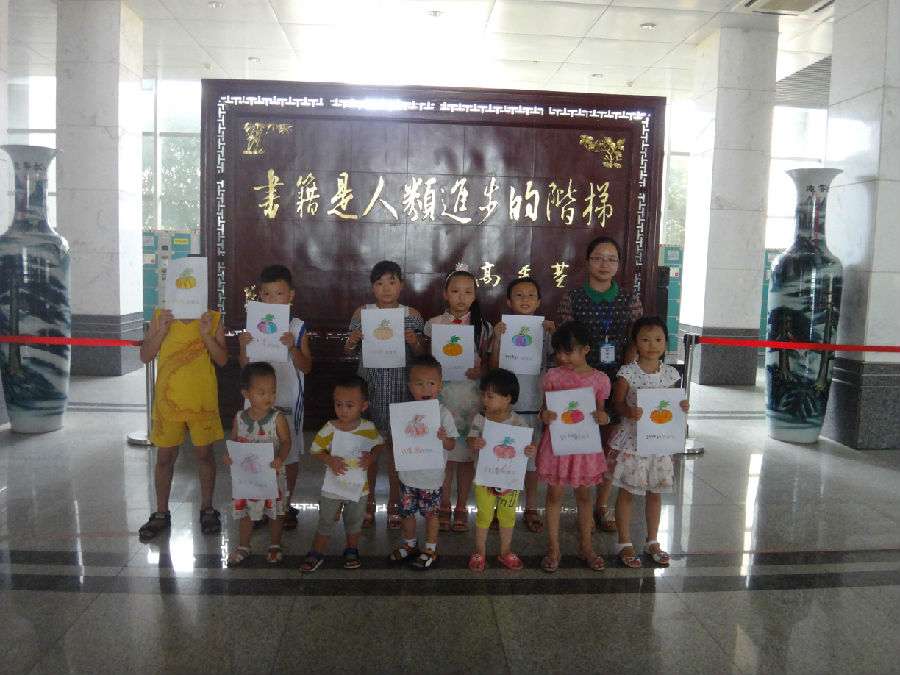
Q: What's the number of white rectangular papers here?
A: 11